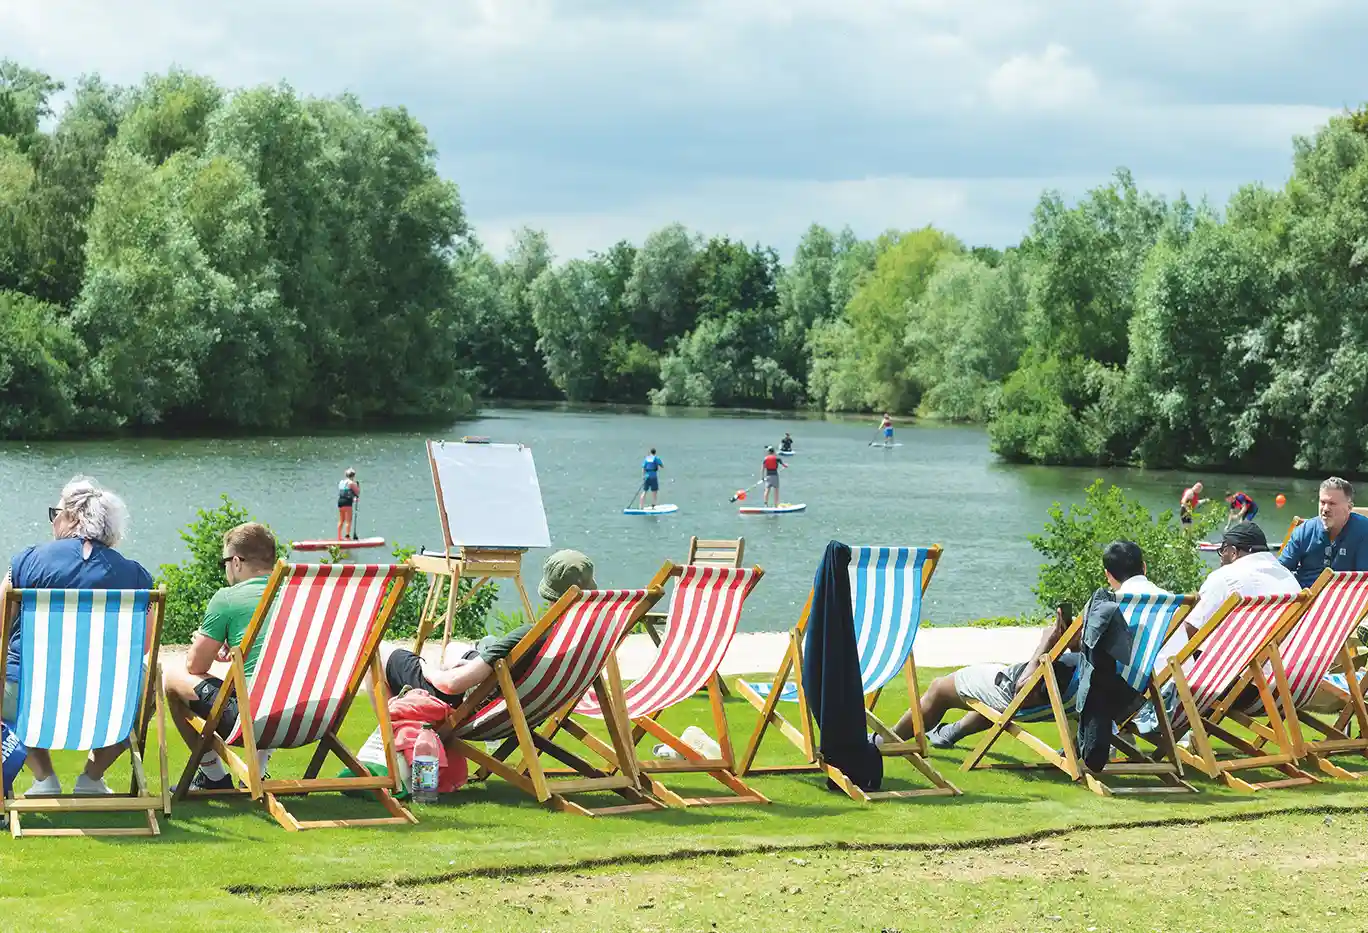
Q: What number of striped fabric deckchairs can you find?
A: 9